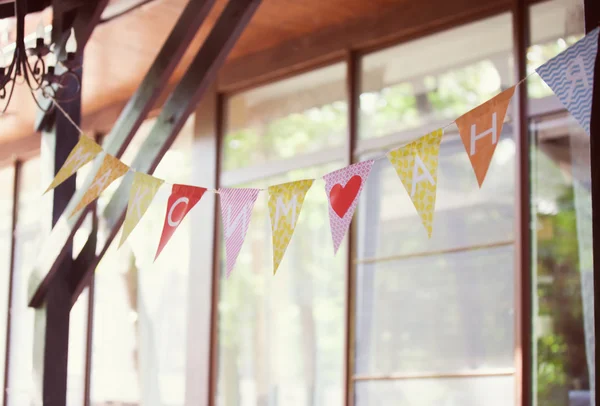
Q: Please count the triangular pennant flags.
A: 10